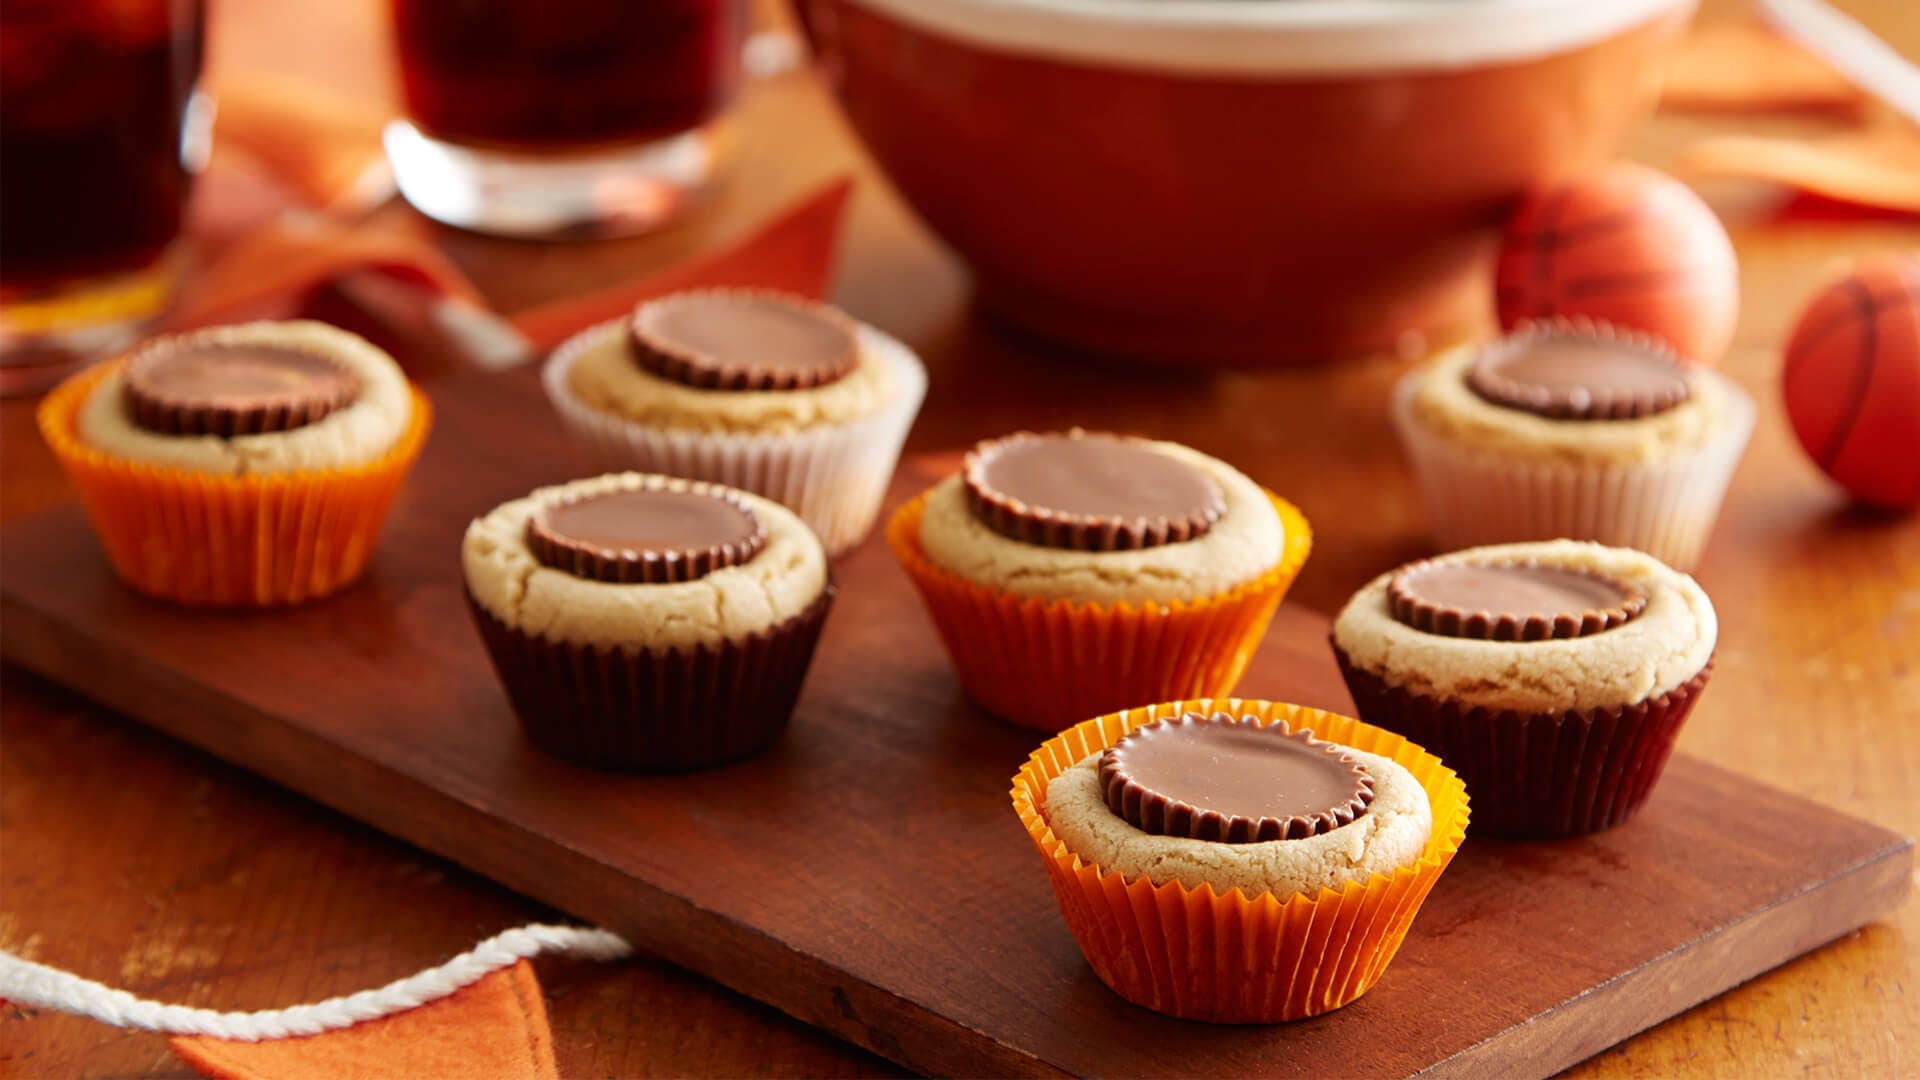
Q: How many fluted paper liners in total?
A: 7